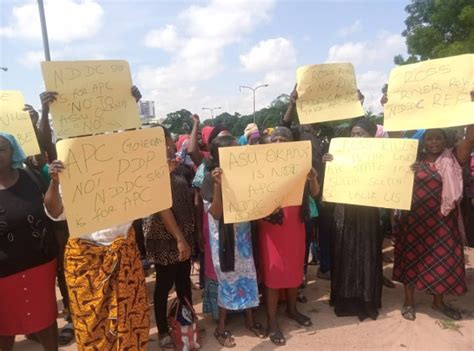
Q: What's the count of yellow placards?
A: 7